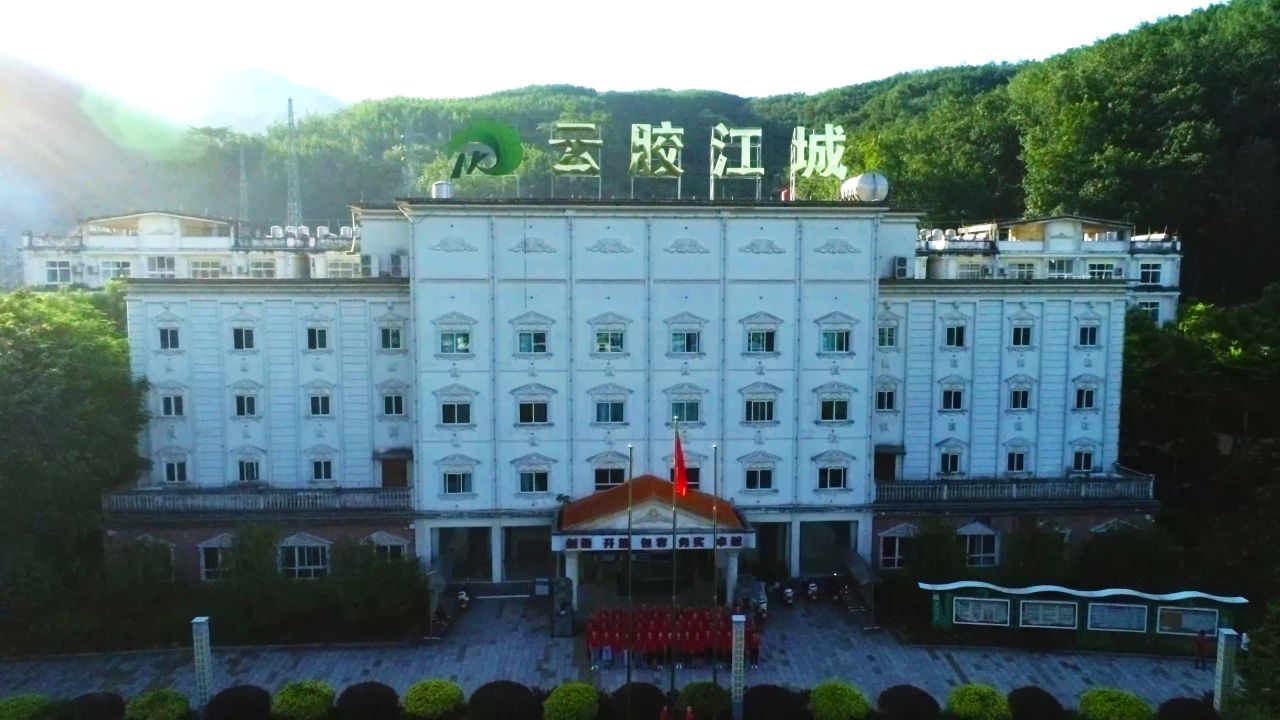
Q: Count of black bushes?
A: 9